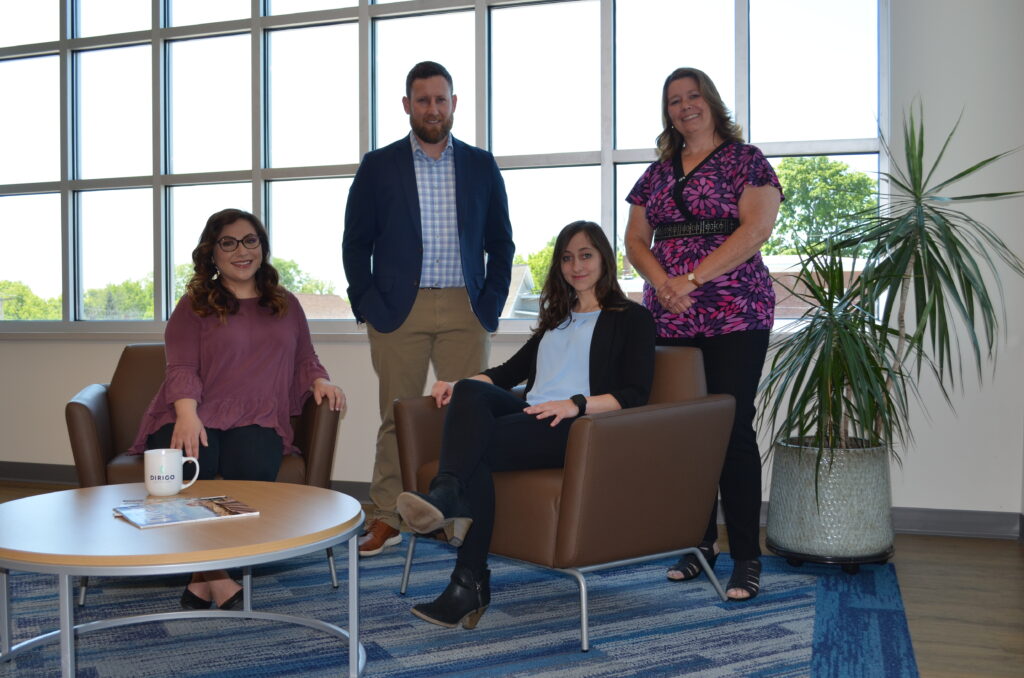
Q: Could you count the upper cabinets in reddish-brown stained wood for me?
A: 0